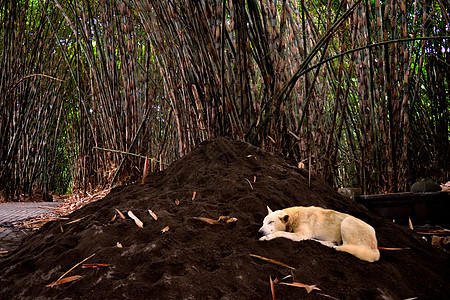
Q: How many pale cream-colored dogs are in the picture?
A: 1